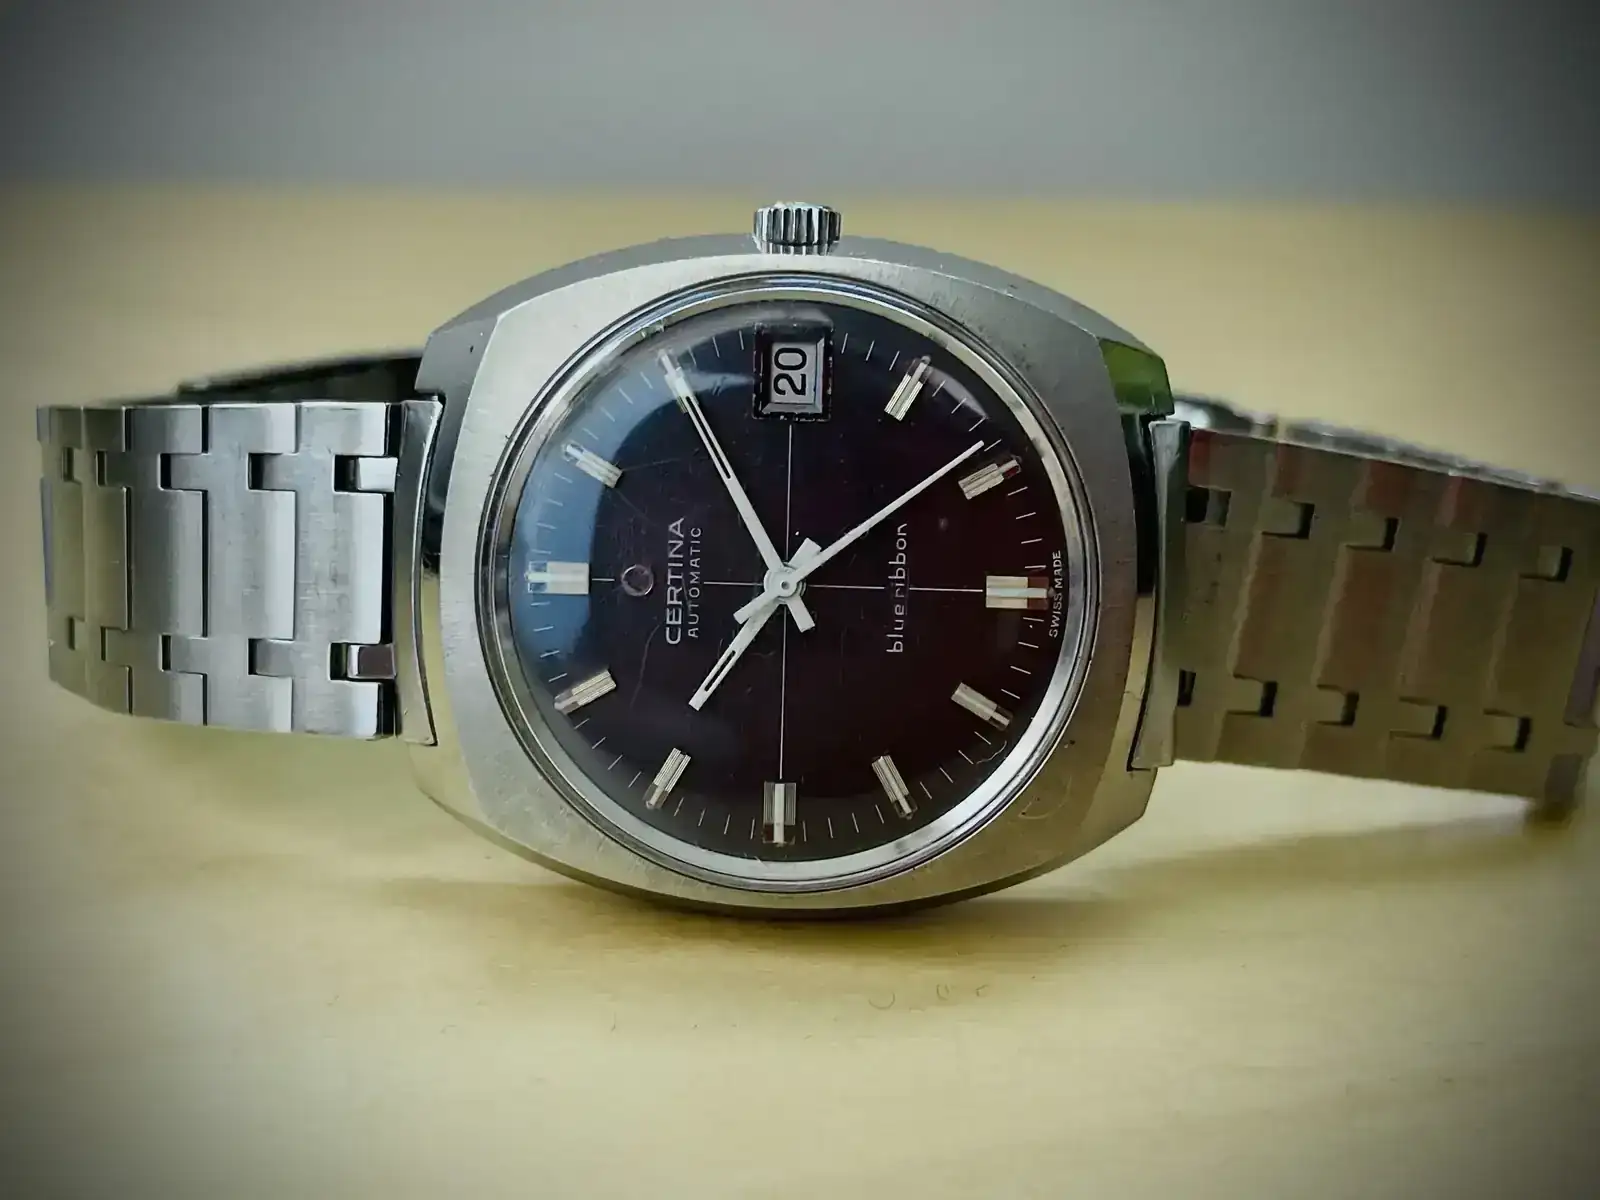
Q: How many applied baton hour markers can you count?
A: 11